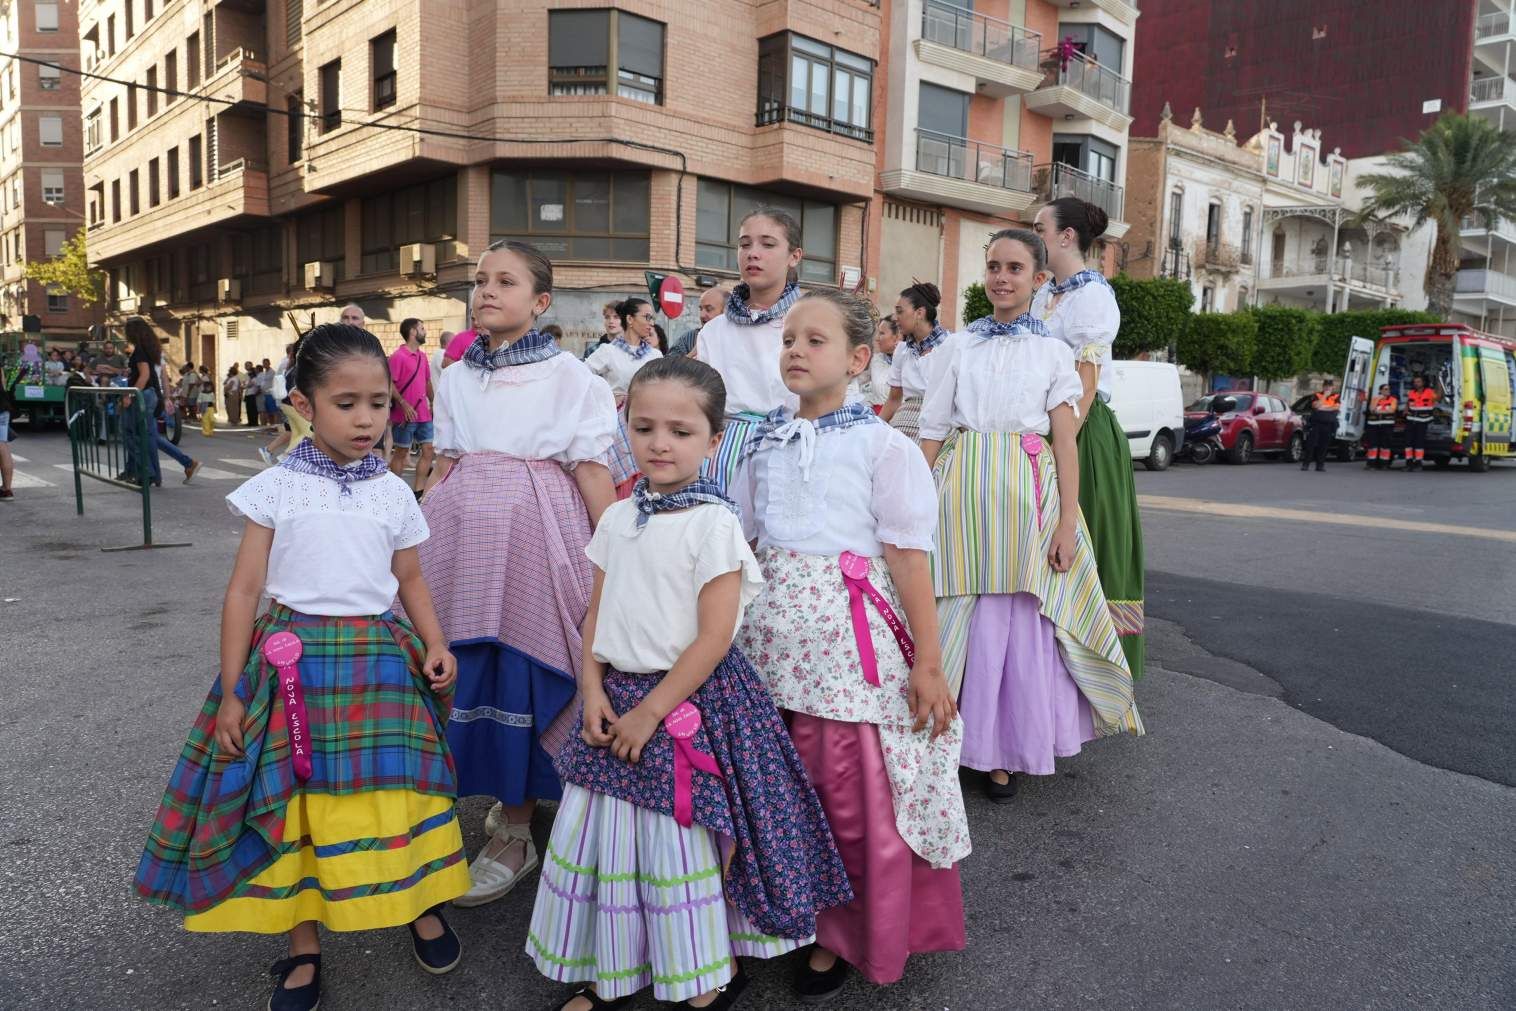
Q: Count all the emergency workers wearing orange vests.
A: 3